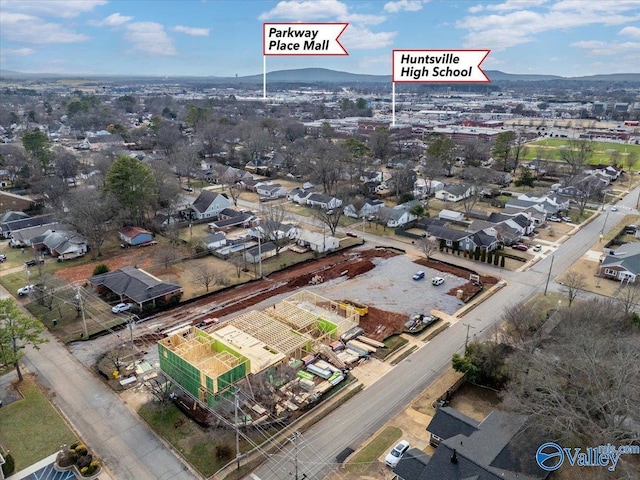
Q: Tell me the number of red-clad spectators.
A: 0